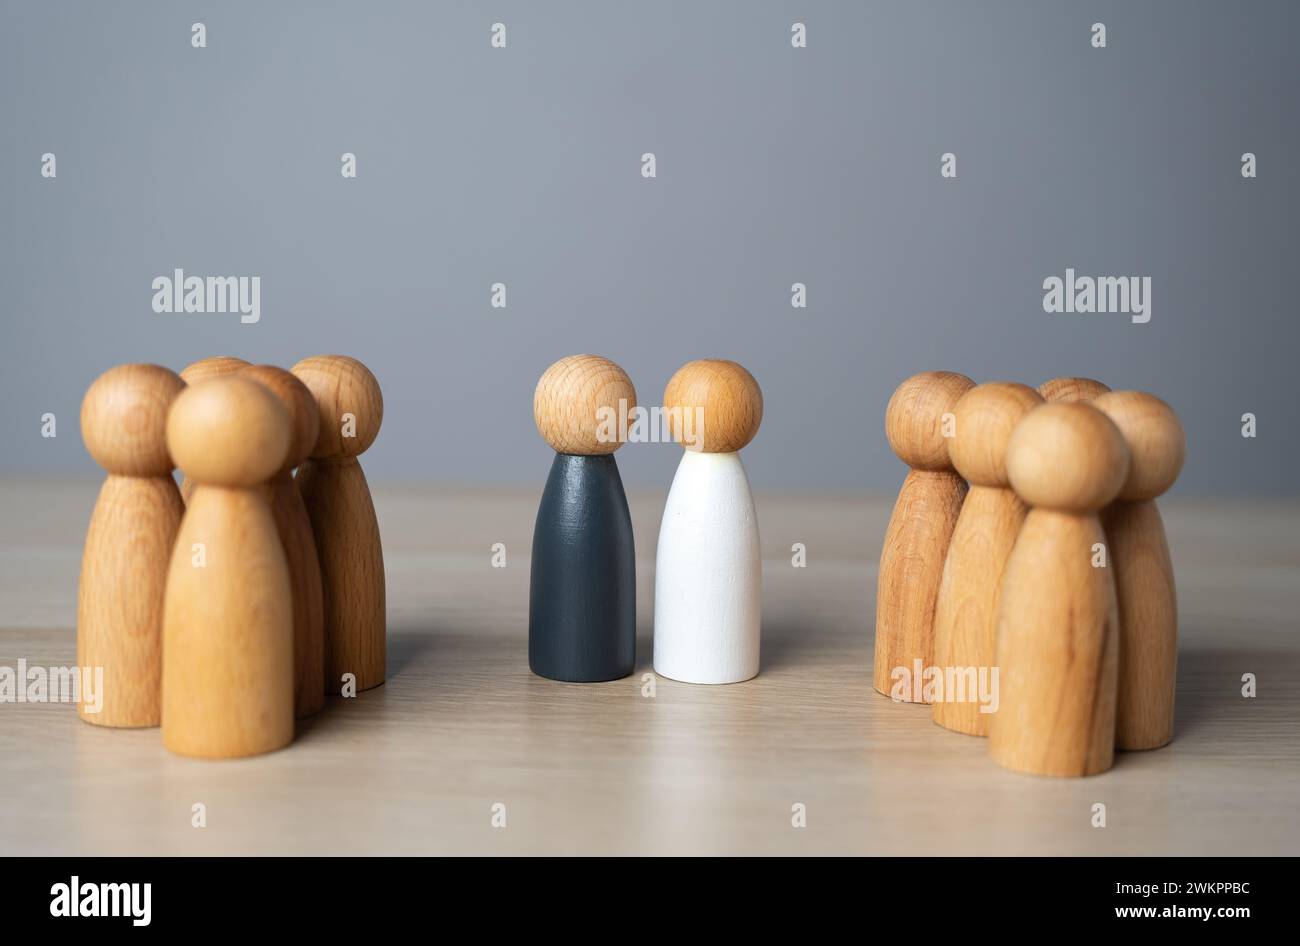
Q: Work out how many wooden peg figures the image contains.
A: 12